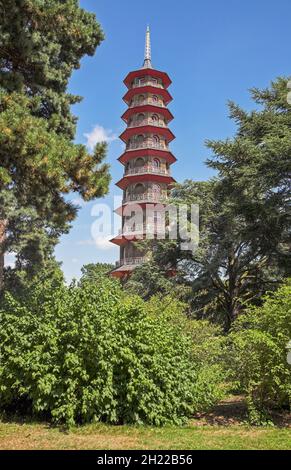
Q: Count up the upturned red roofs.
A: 9